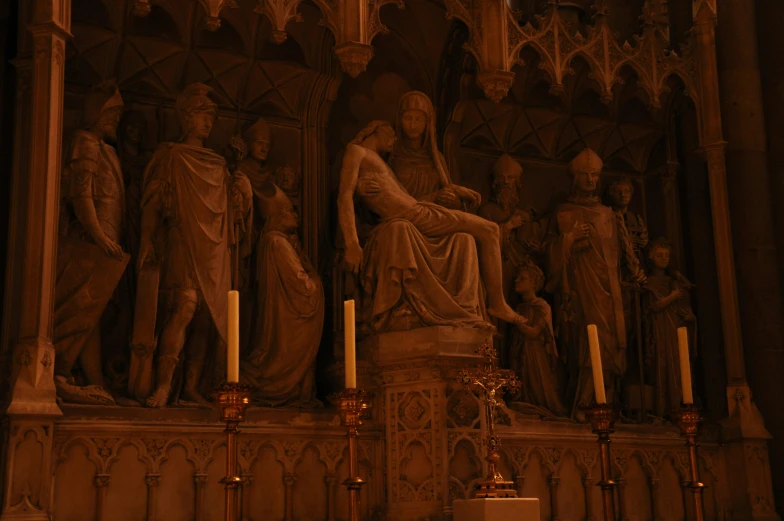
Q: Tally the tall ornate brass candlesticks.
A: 4